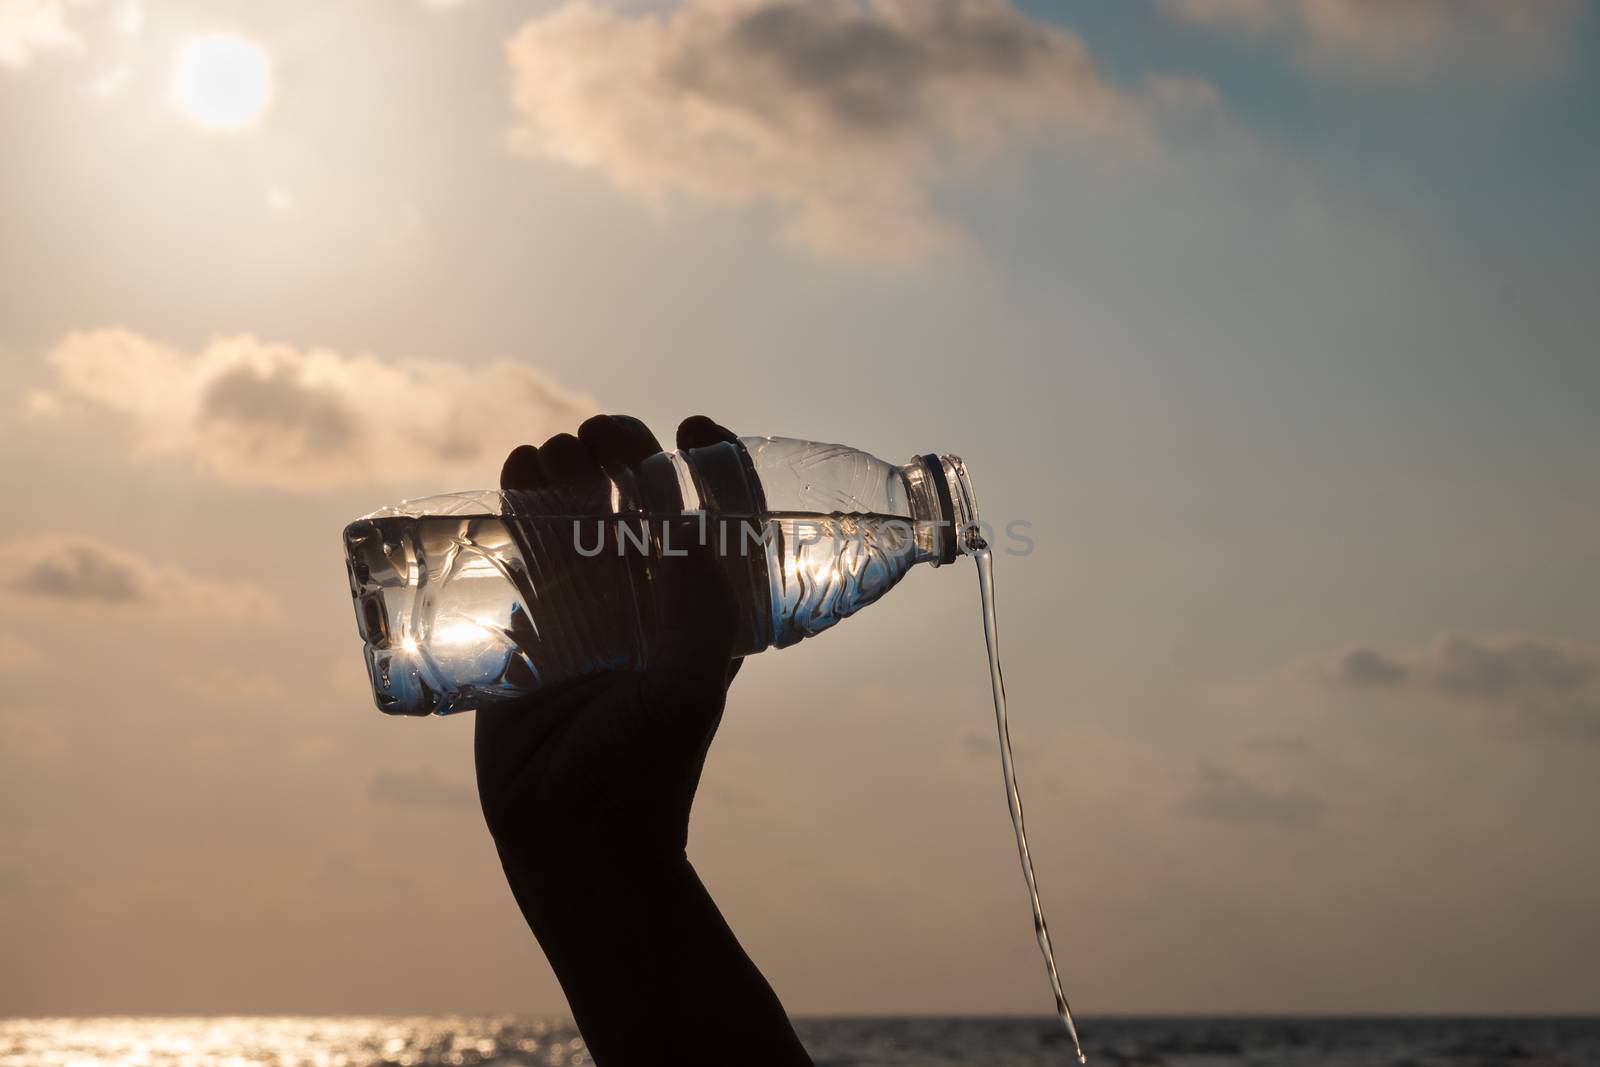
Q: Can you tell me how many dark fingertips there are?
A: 4